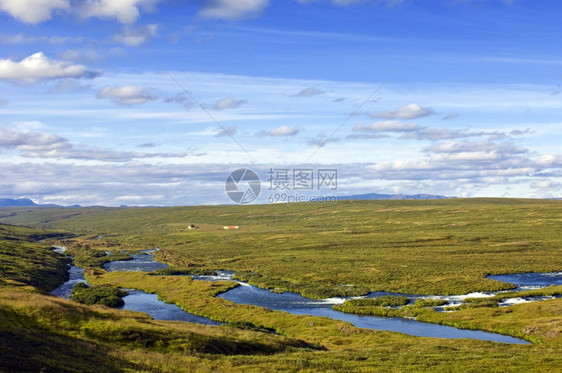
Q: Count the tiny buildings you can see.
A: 2